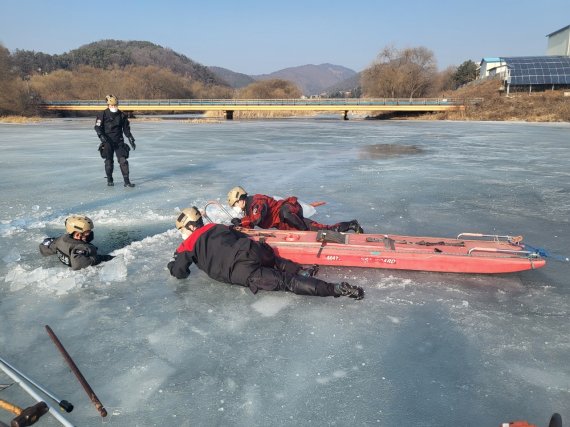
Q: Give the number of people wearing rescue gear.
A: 4